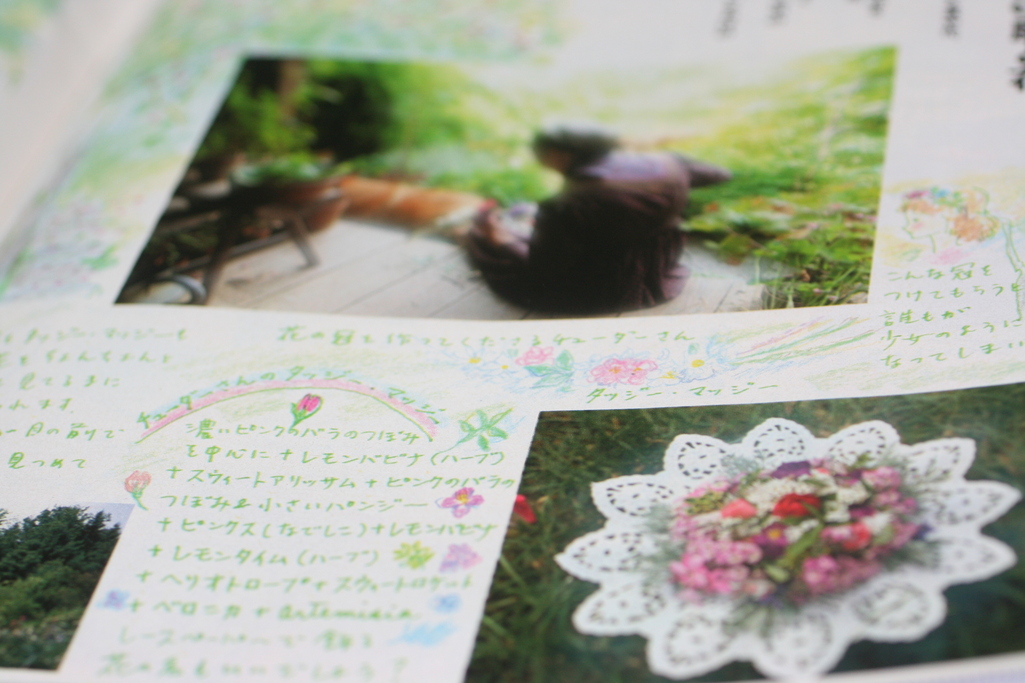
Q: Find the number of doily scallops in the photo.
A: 12